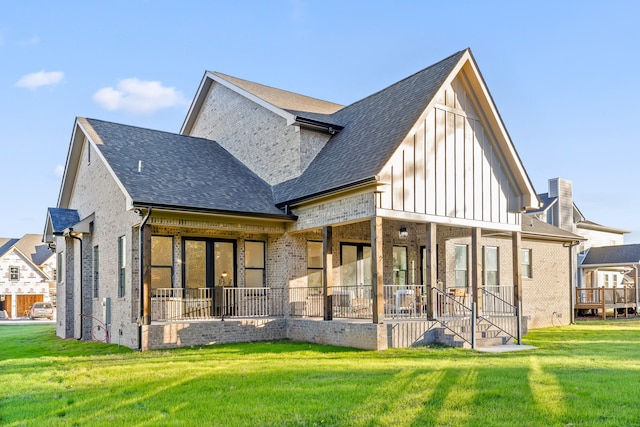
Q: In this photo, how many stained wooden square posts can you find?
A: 6